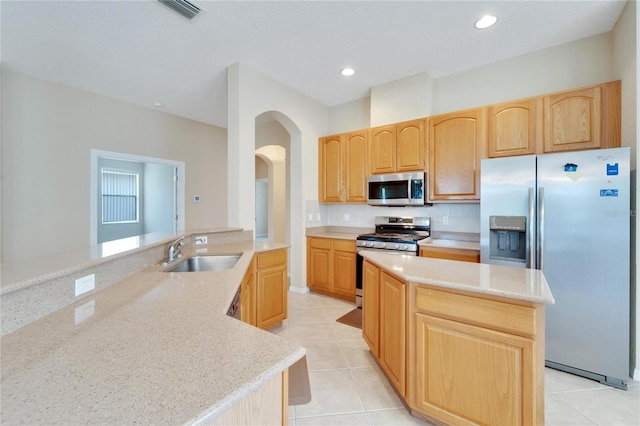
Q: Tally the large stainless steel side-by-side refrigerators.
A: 1